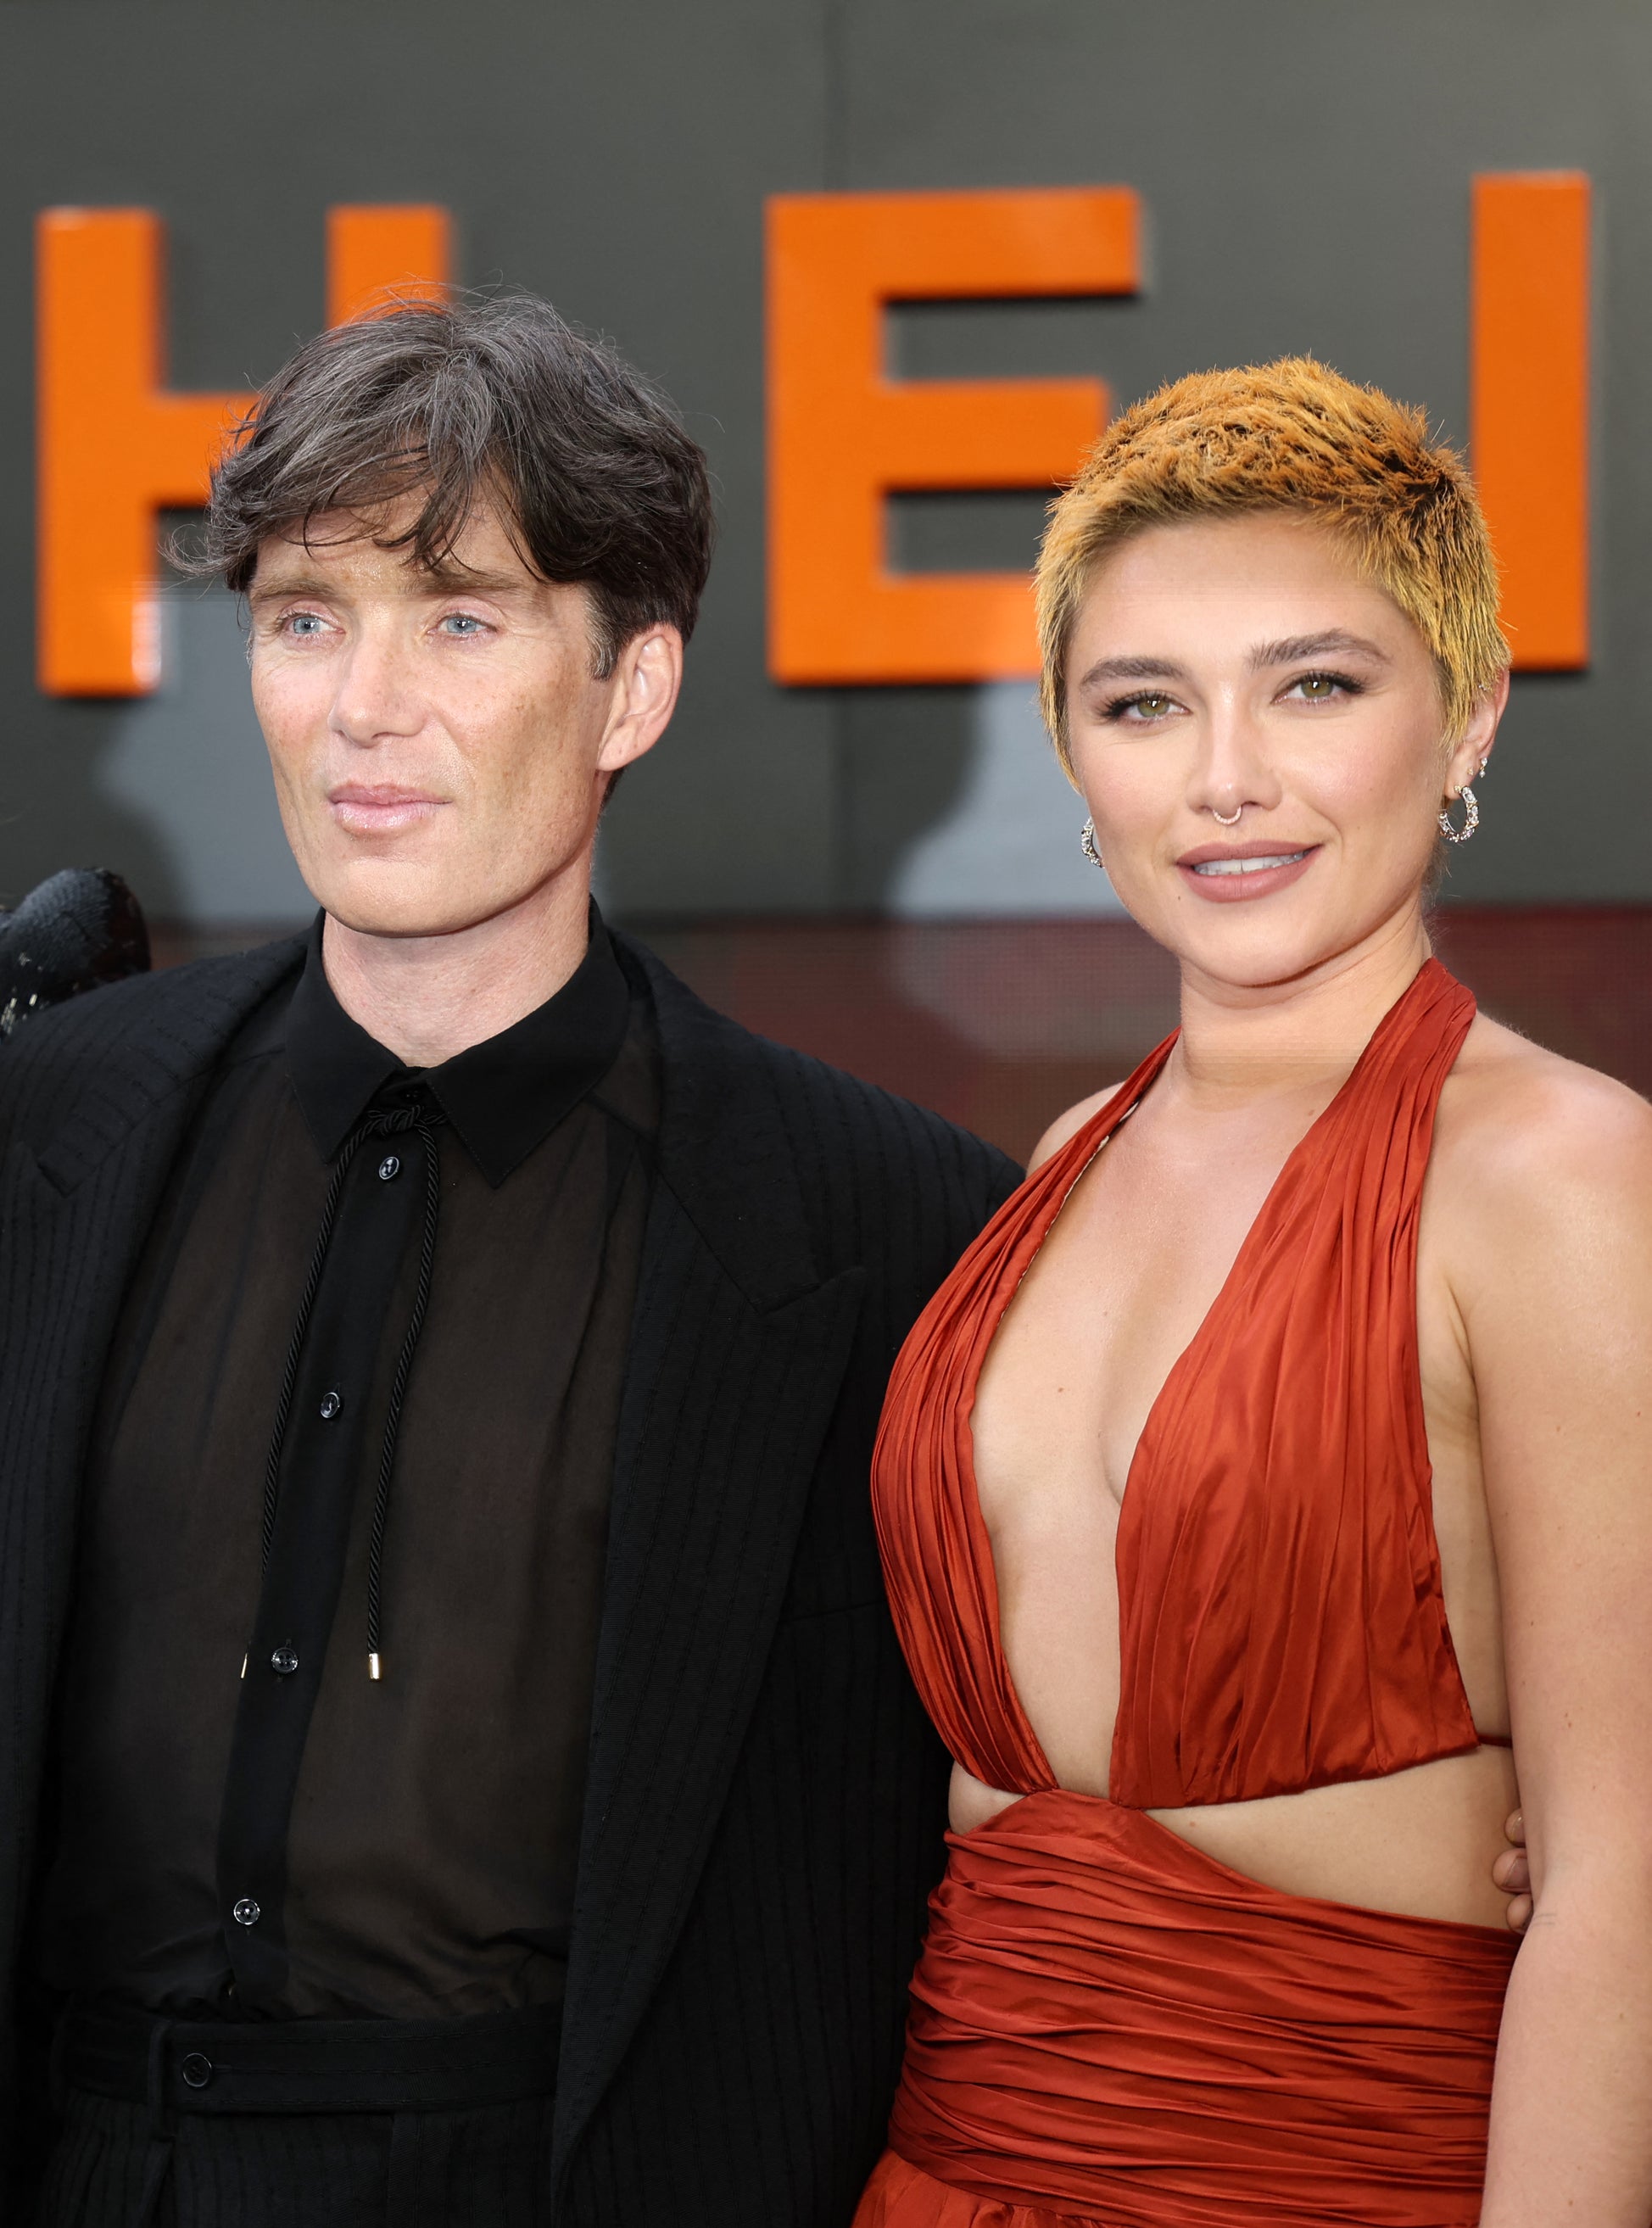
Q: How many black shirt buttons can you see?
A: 4